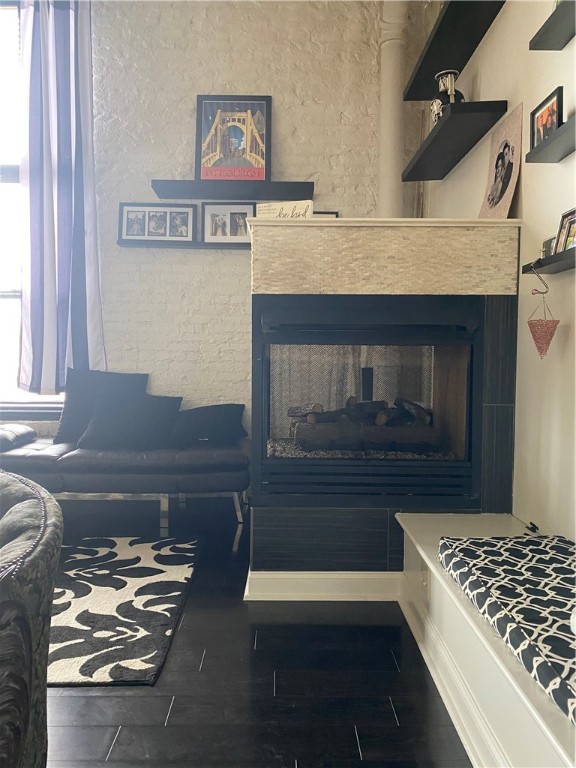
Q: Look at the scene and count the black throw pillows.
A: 3